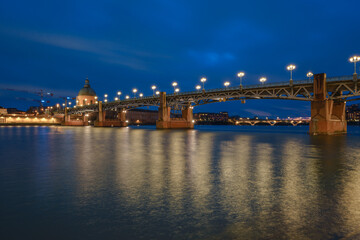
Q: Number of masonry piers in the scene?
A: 4